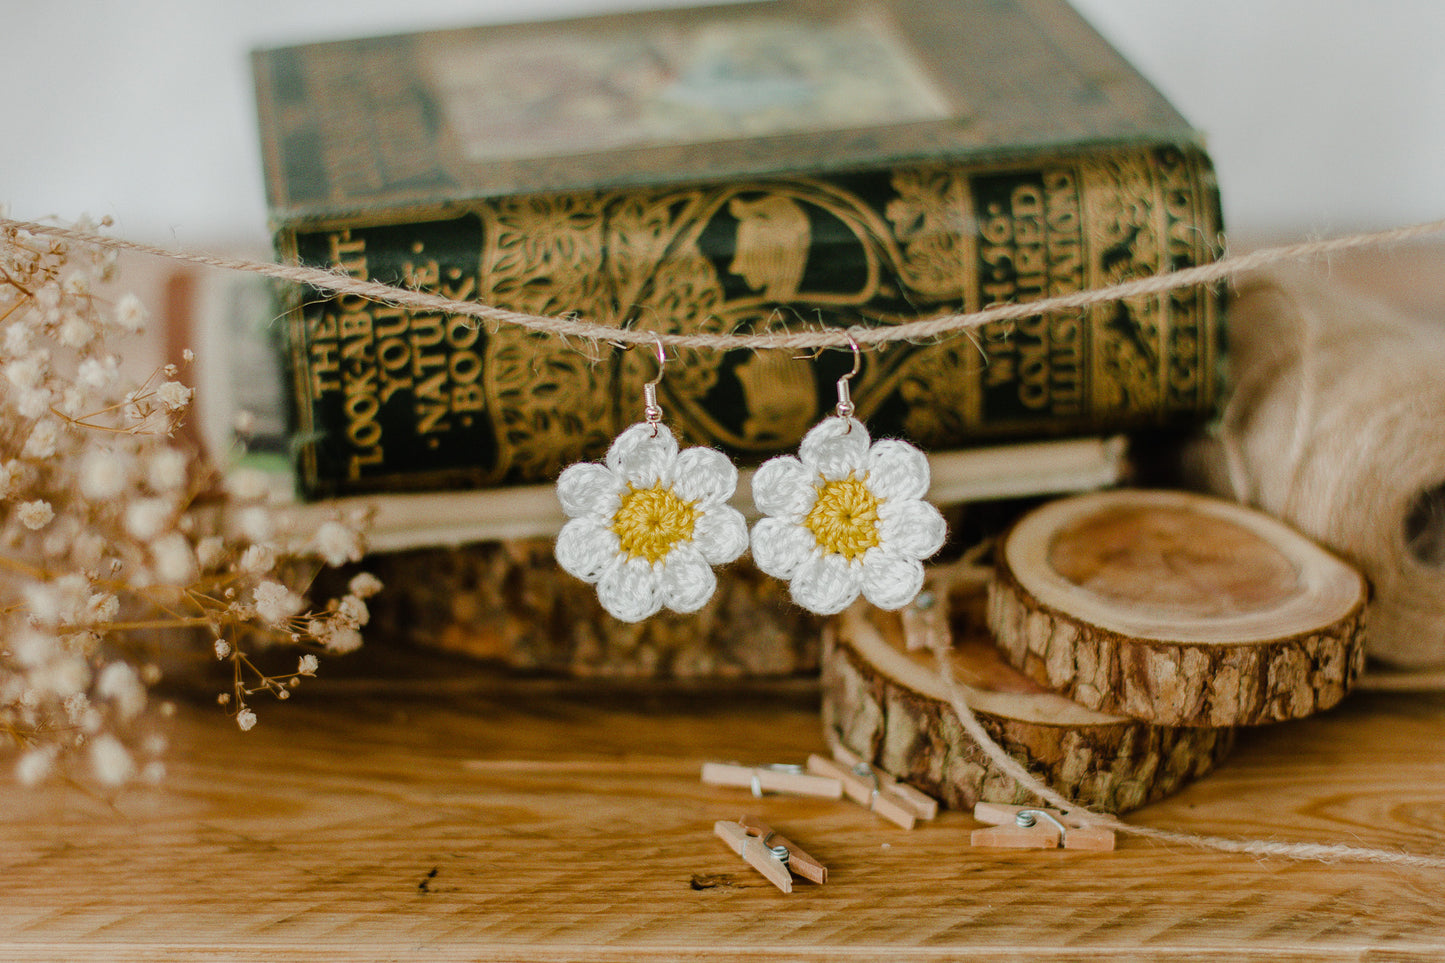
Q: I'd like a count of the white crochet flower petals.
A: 14